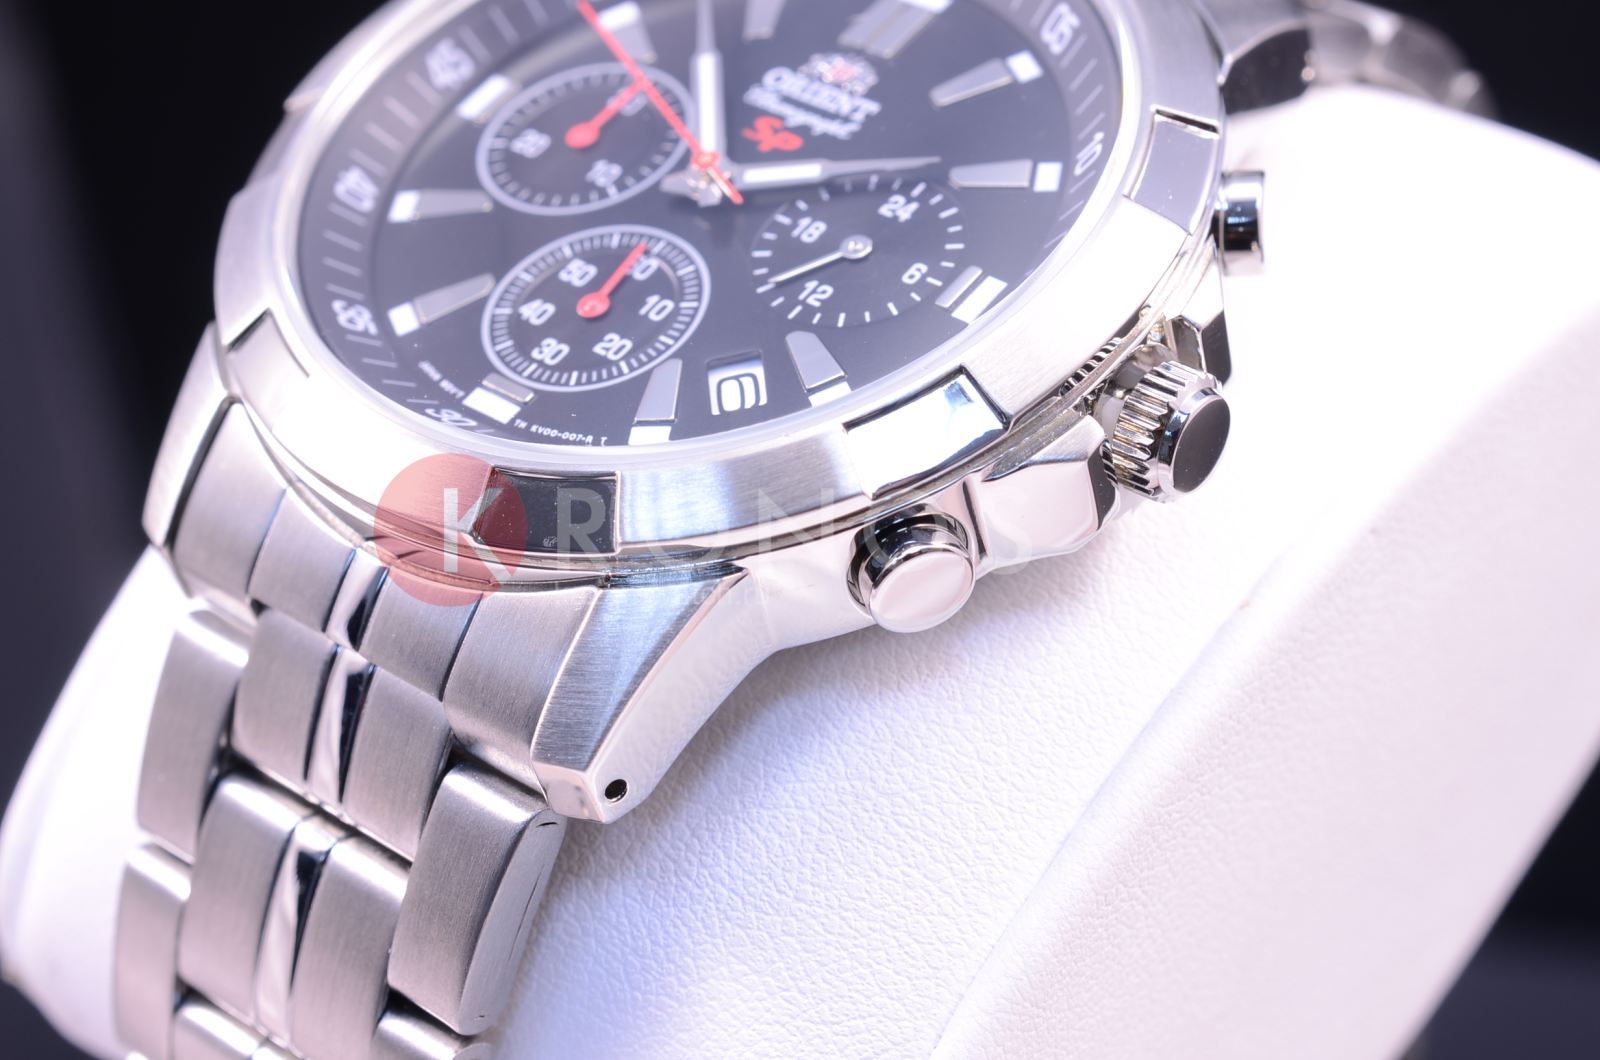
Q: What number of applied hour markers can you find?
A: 12